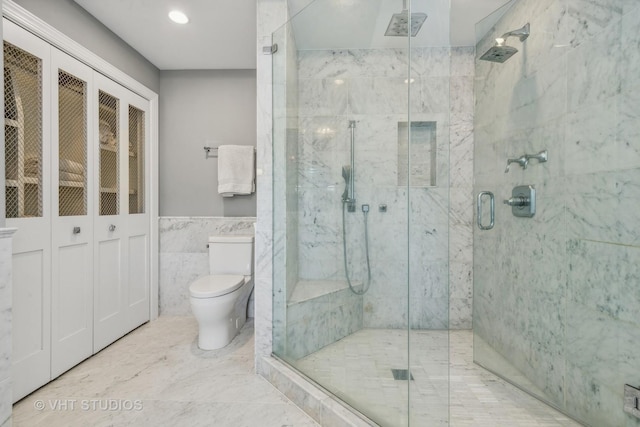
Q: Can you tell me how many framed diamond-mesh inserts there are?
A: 4